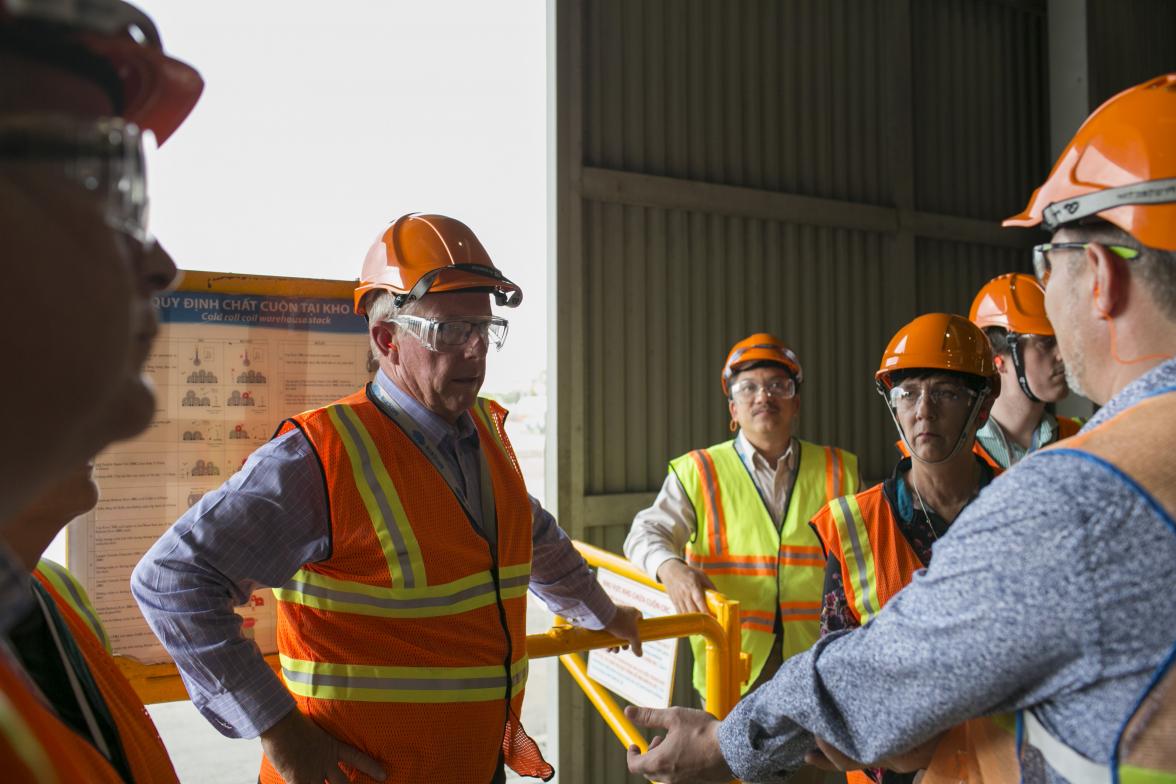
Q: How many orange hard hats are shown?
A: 6